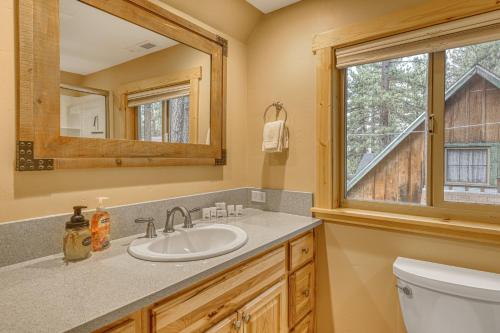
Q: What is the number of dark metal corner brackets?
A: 3